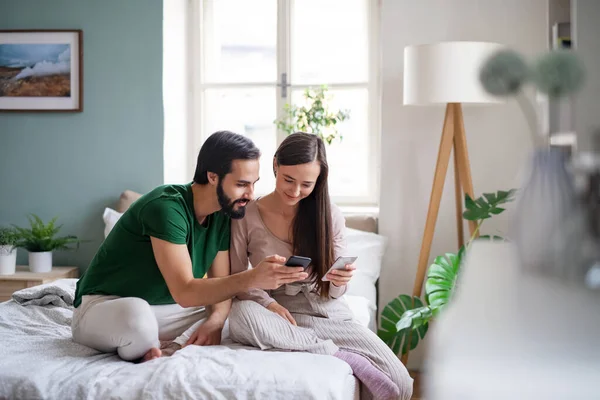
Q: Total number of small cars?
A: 0